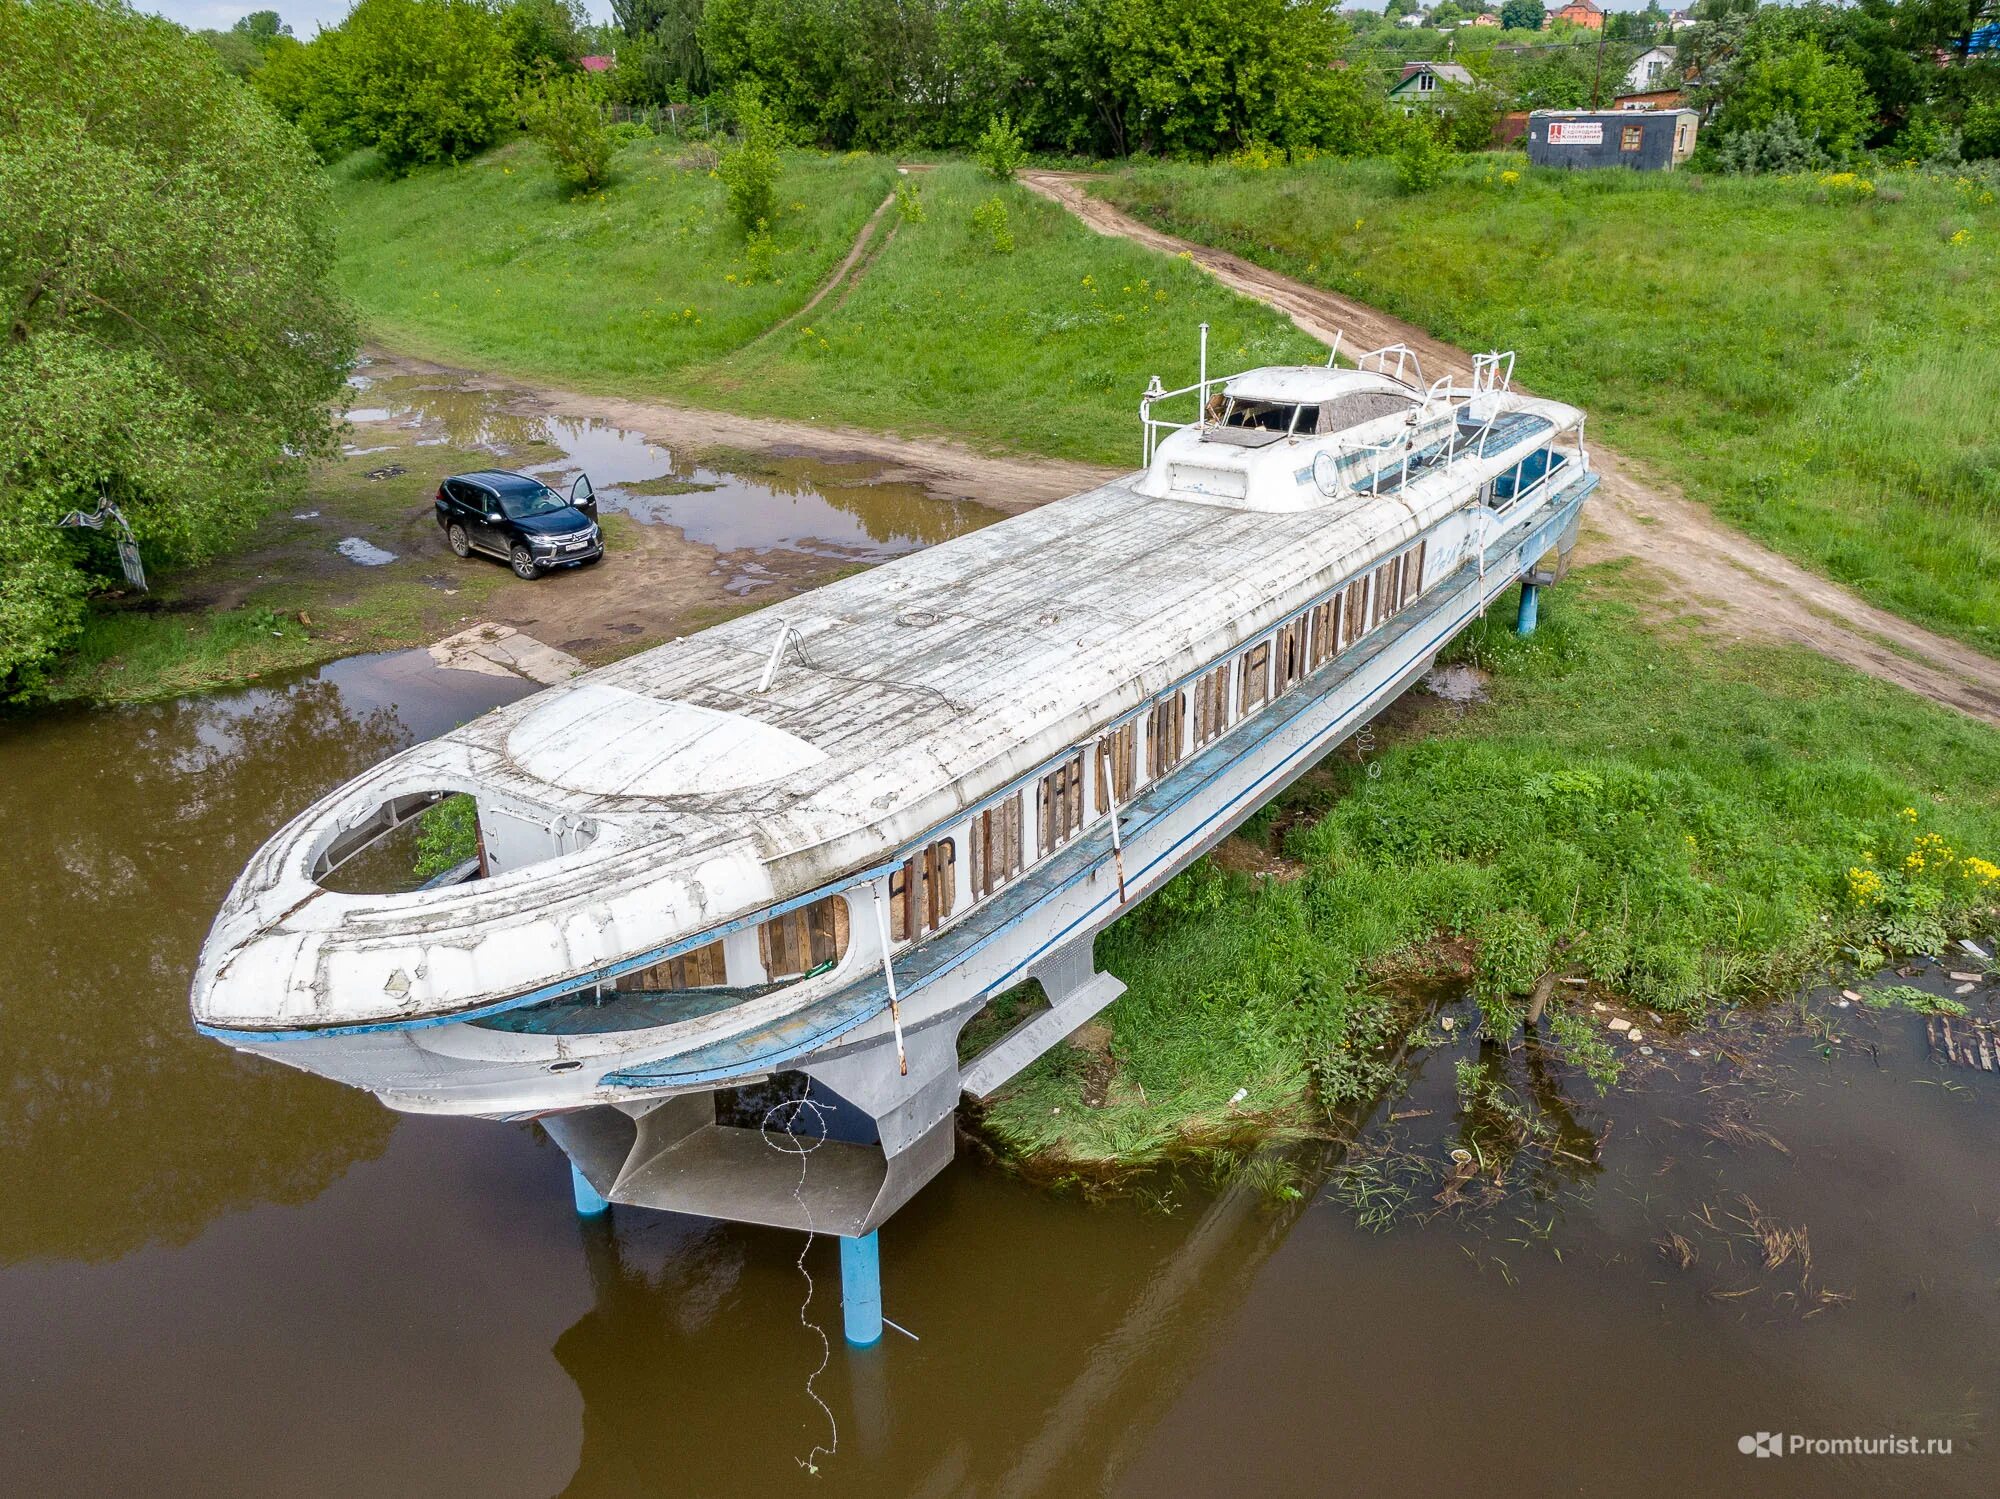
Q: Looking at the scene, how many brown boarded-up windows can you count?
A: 14